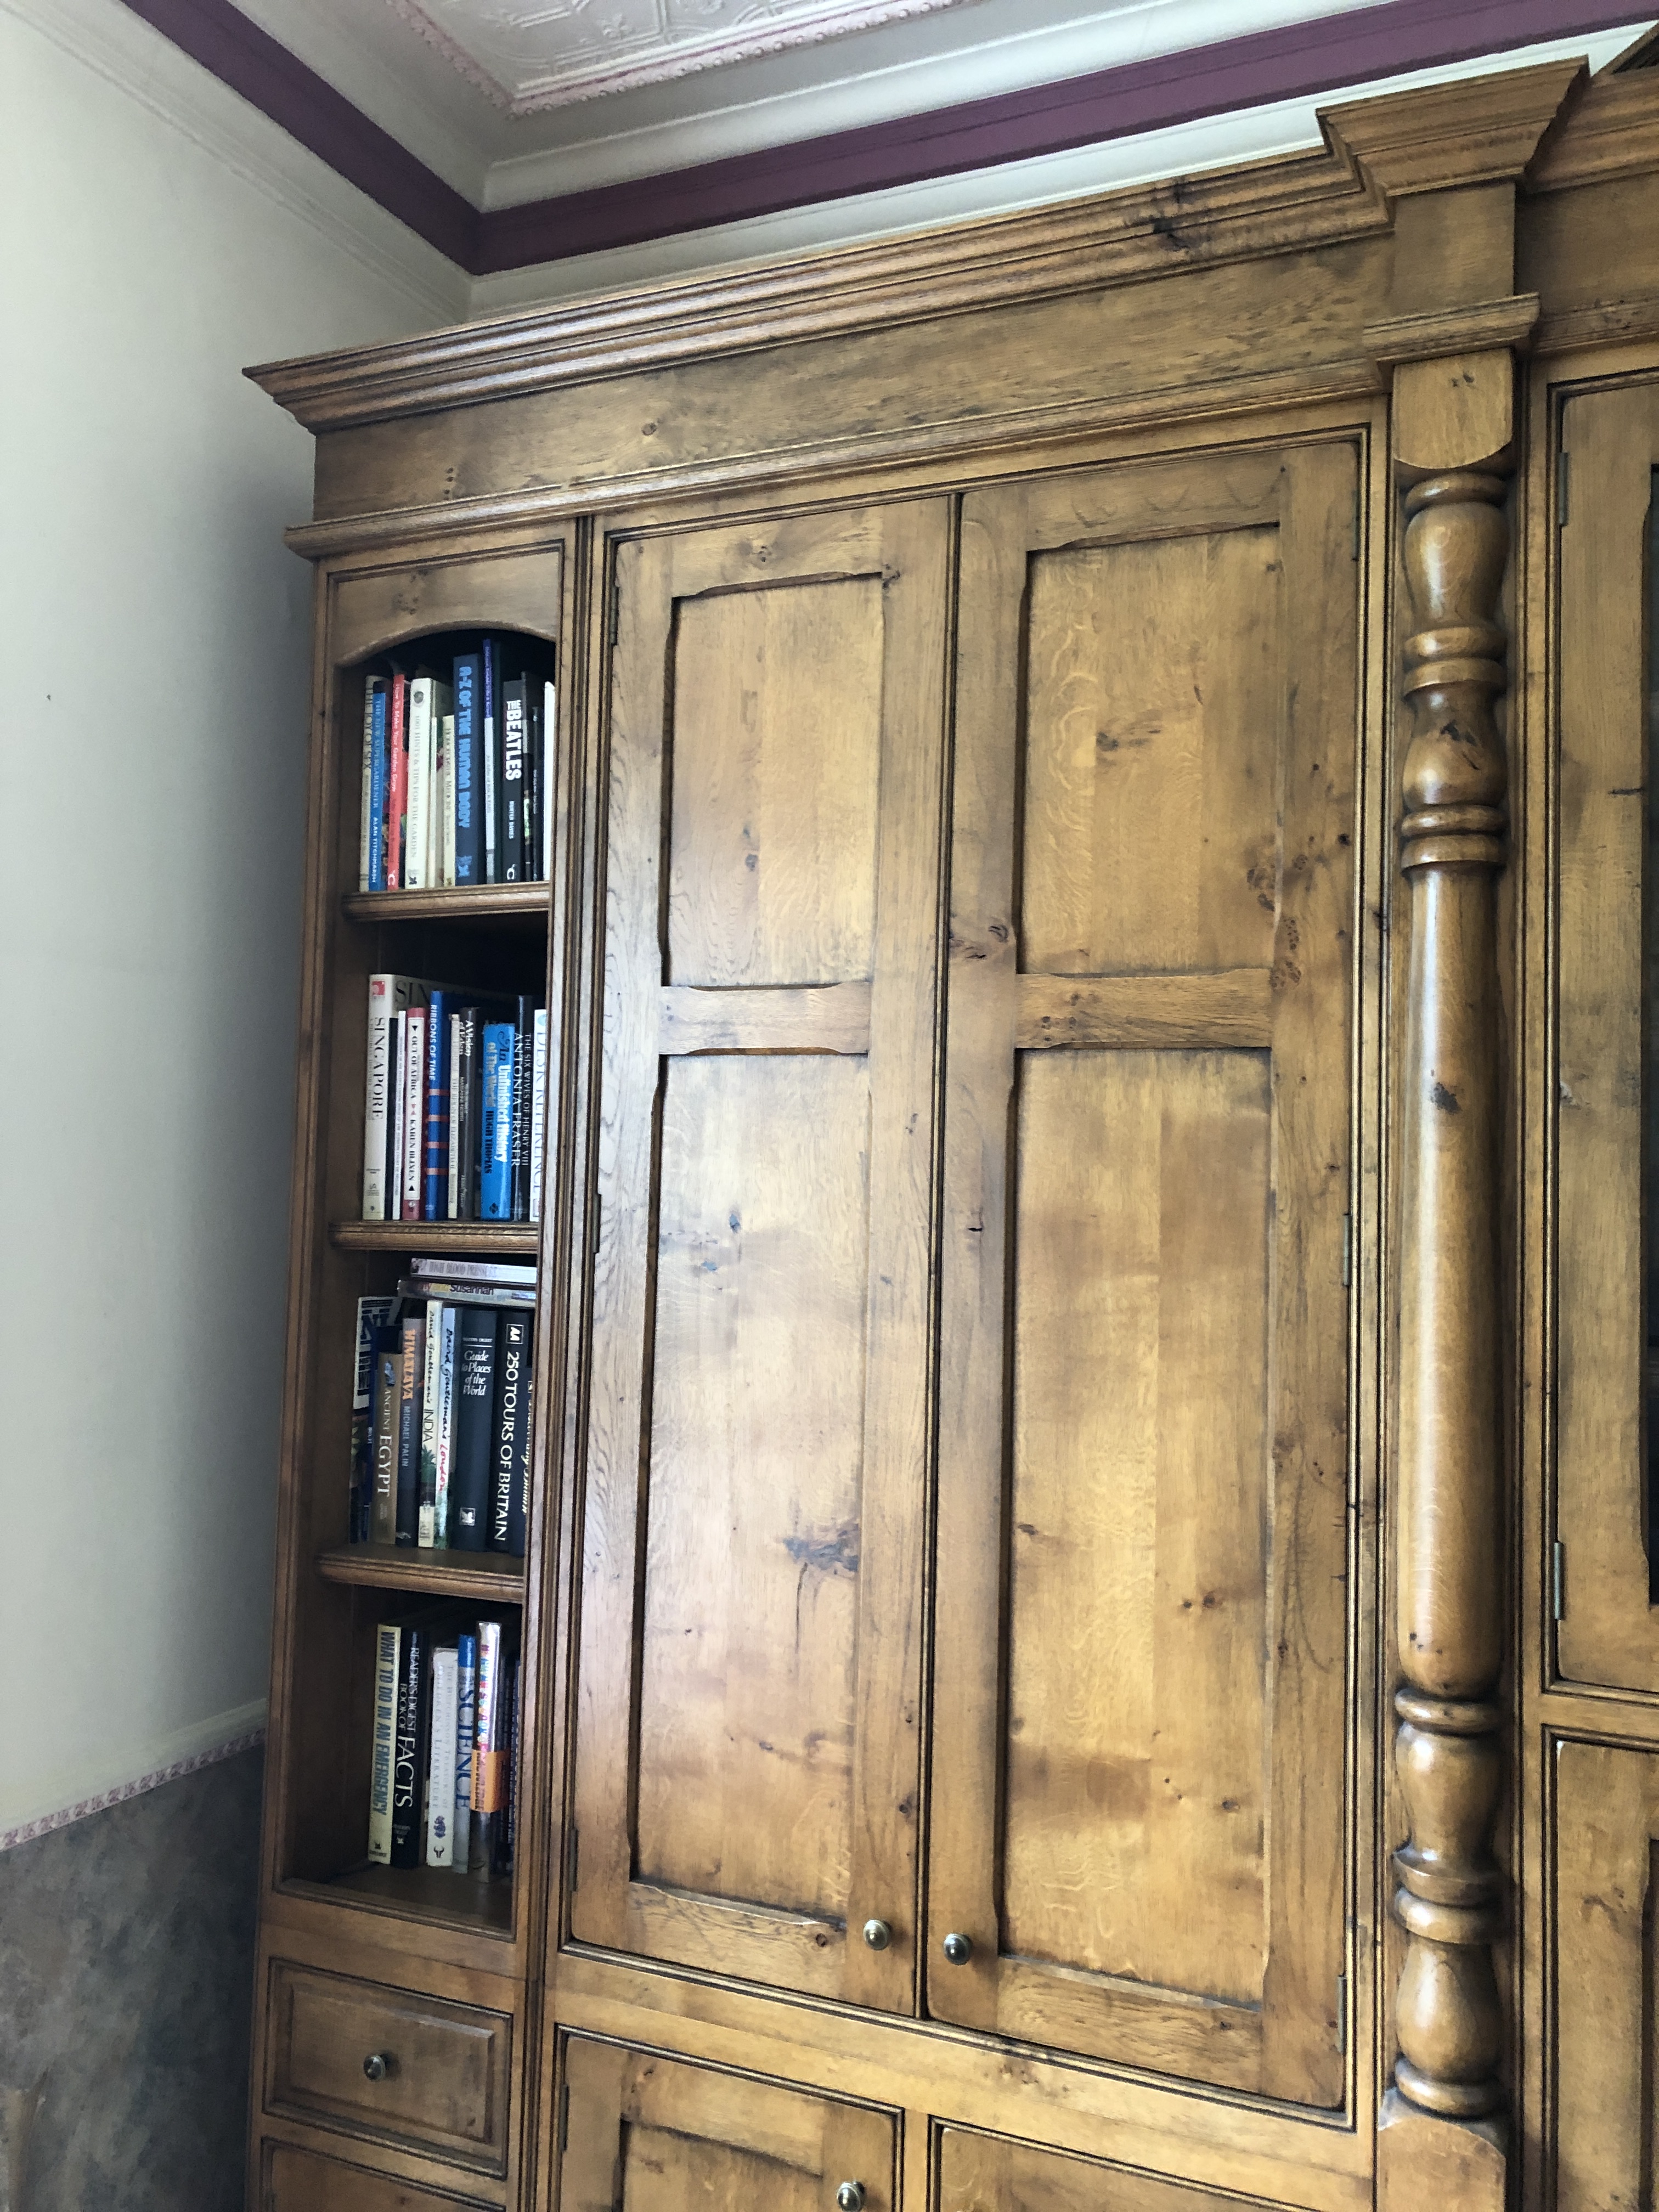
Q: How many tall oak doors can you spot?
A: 2